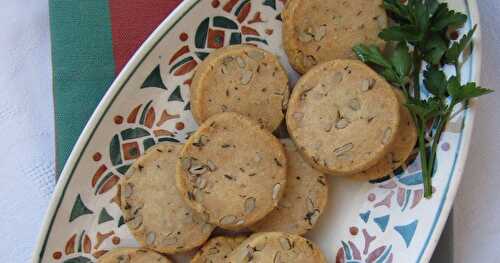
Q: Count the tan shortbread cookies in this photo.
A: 10